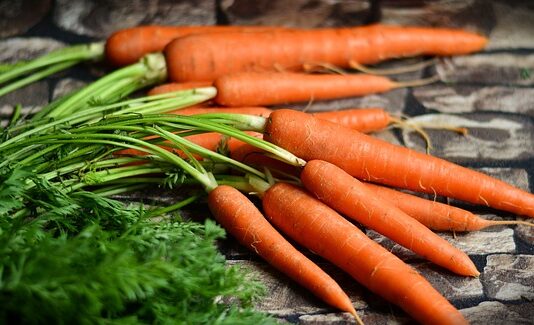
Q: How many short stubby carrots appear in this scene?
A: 0